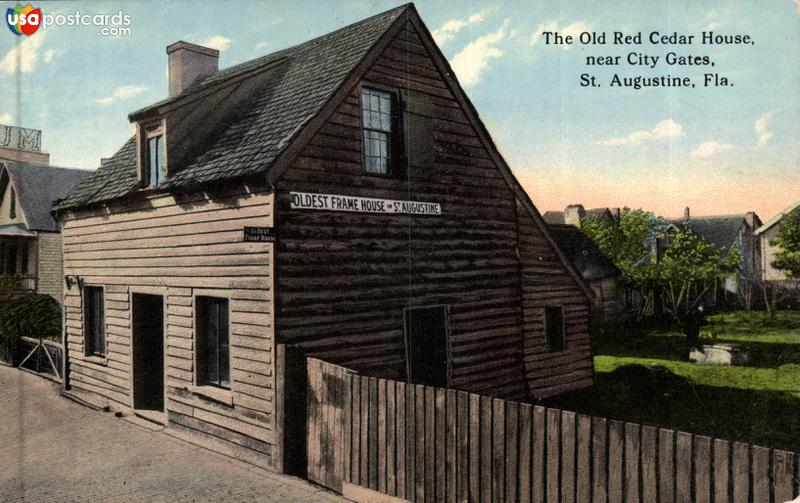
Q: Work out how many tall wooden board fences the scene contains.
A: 1